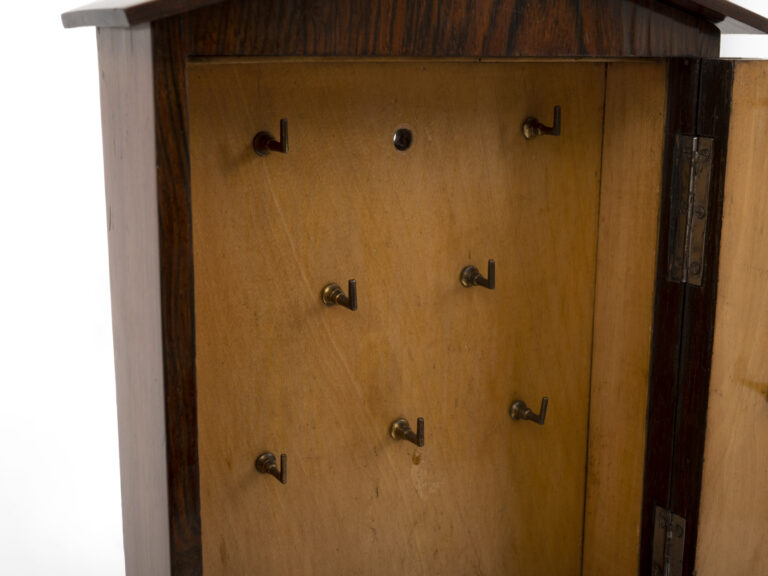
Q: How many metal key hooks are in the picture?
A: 7